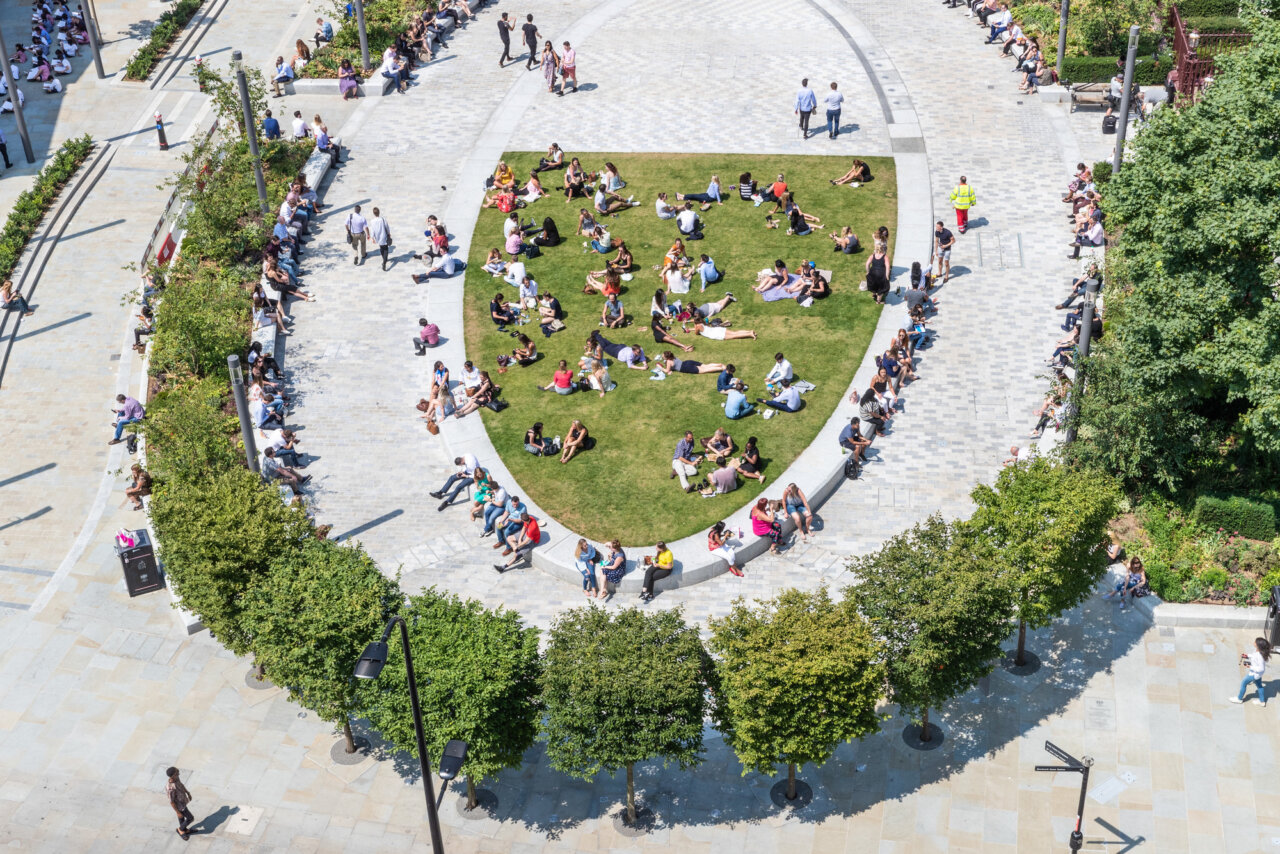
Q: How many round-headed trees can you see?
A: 7